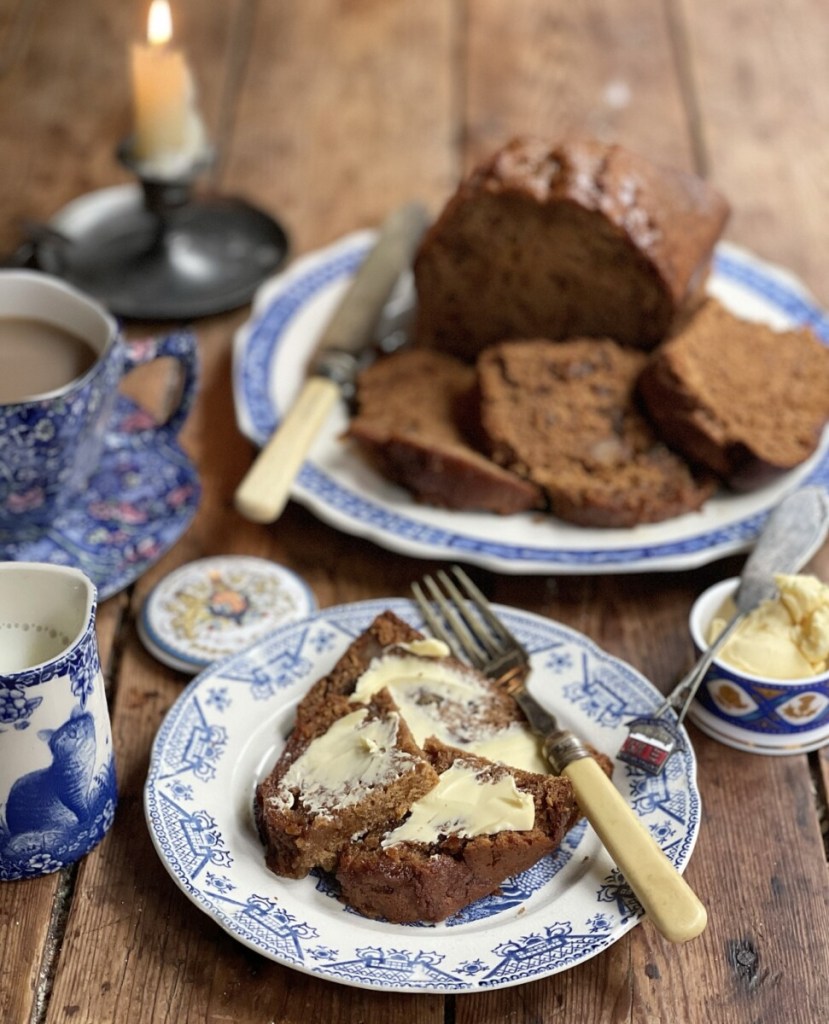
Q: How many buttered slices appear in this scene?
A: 3